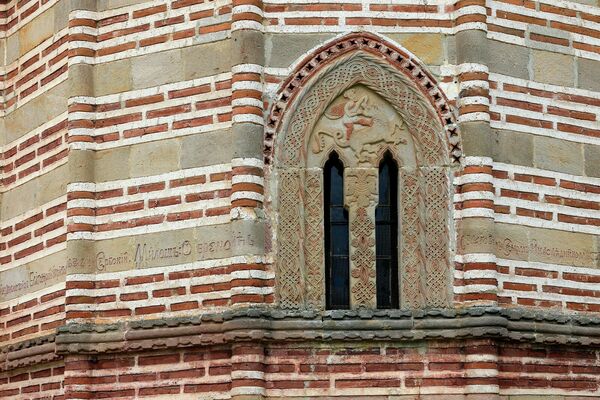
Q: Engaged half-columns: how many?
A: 3